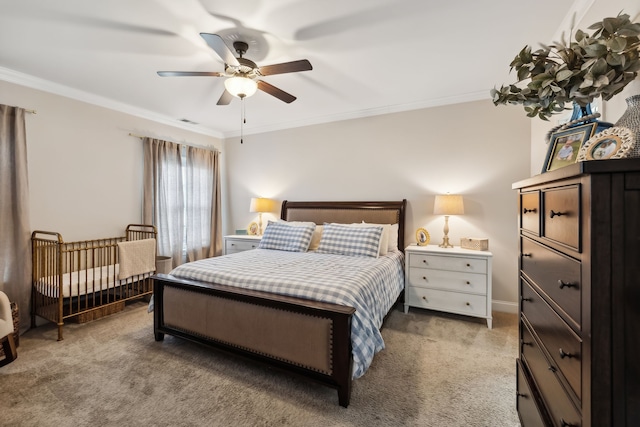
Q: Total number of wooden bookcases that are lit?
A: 0